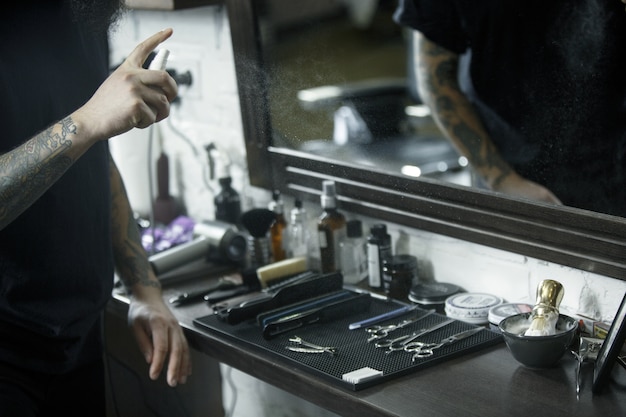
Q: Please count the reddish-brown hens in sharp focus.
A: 0